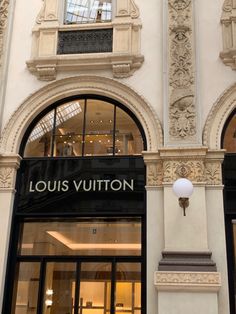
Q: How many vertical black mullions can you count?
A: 6